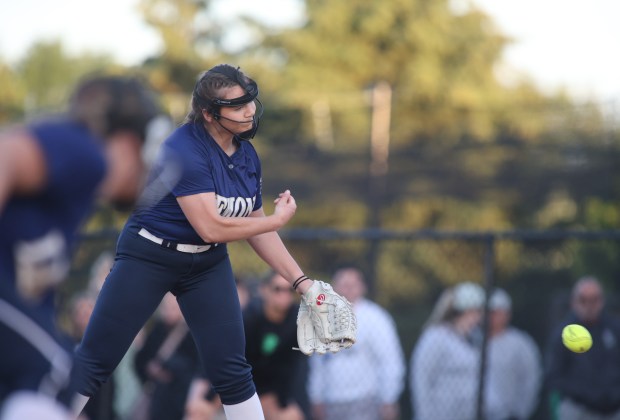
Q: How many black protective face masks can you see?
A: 1